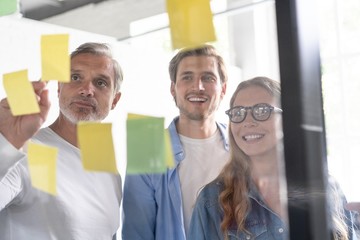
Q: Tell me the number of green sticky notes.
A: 2